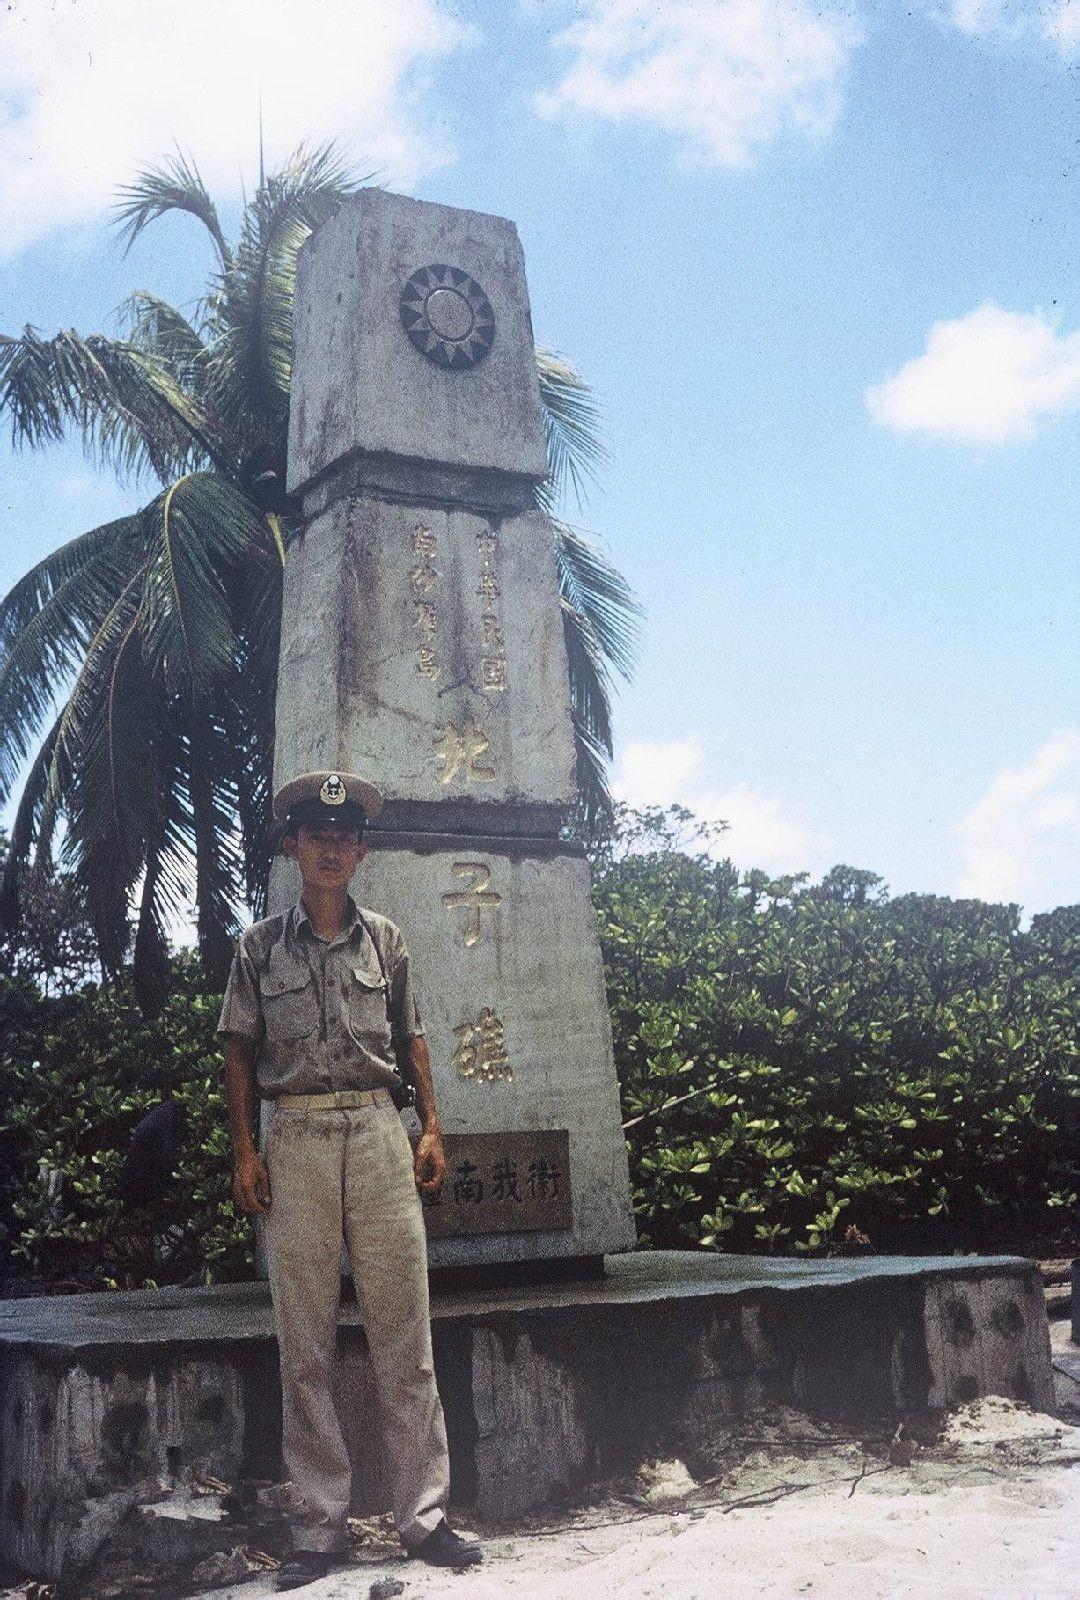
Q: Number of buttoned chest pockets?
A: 2